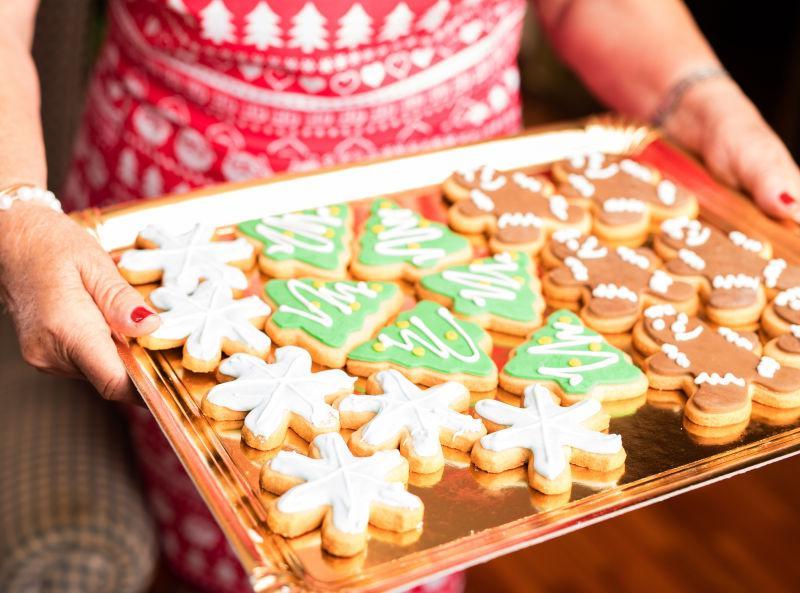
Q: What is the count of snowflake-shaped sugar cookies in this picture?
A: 6